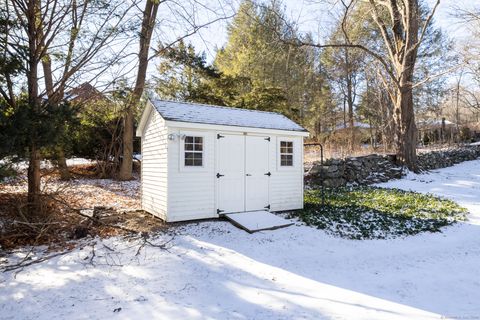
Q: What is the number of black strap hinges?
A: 6